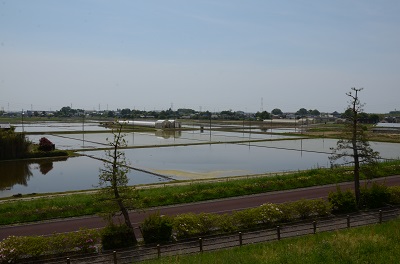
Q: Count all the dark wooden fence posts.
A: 9